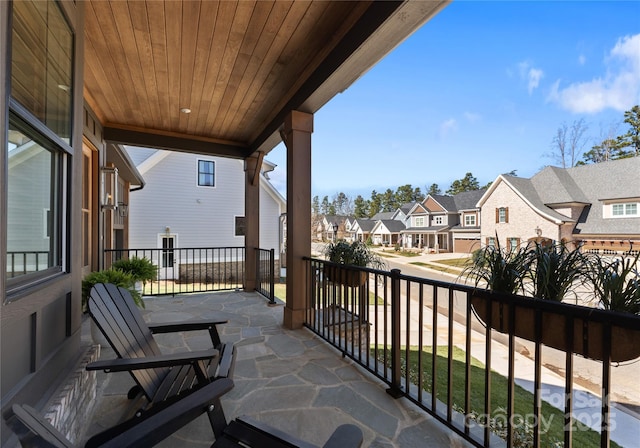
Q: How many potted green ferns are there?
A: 2